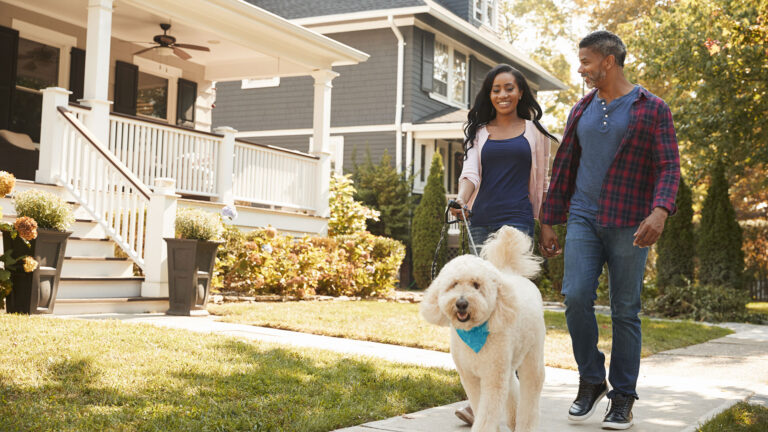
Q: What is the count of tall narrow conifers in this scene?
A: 3